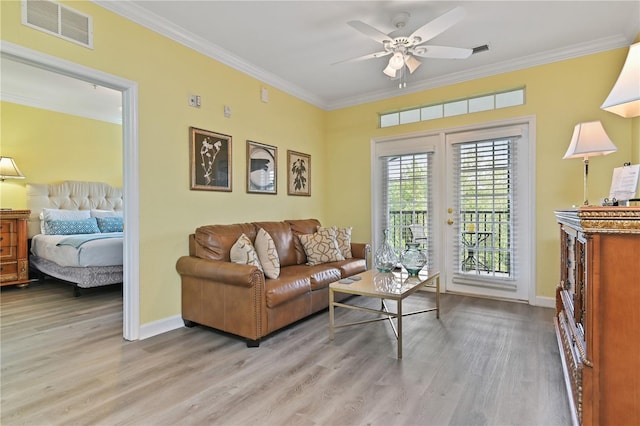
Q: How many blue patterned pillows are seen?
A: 2